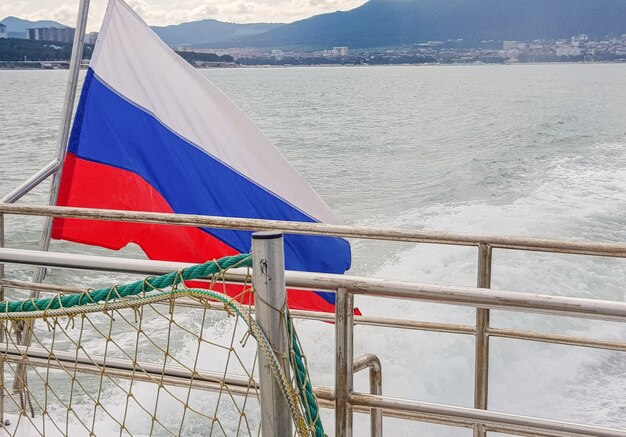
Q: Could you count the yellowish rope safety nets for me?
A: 1